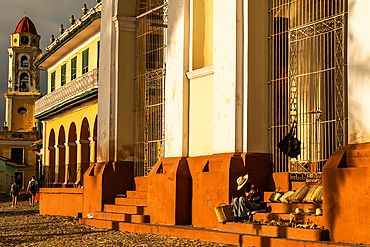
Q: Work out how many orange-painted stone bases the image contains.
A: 4